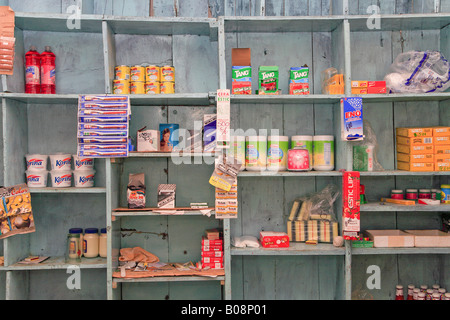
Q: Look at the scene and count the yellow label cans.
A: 8